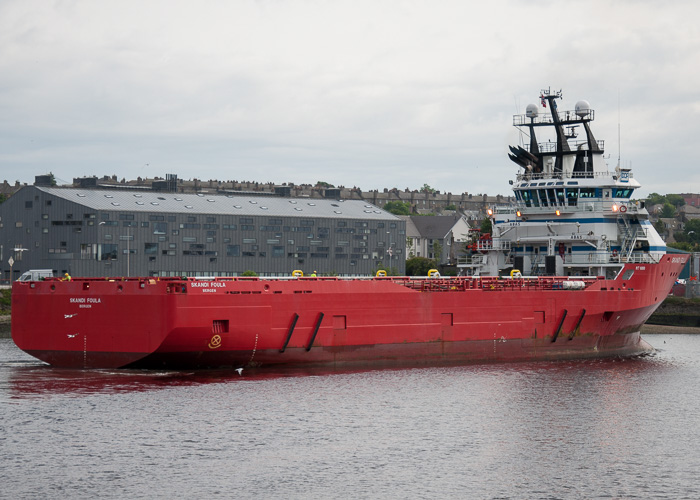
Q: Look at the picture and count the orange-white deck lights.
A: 4